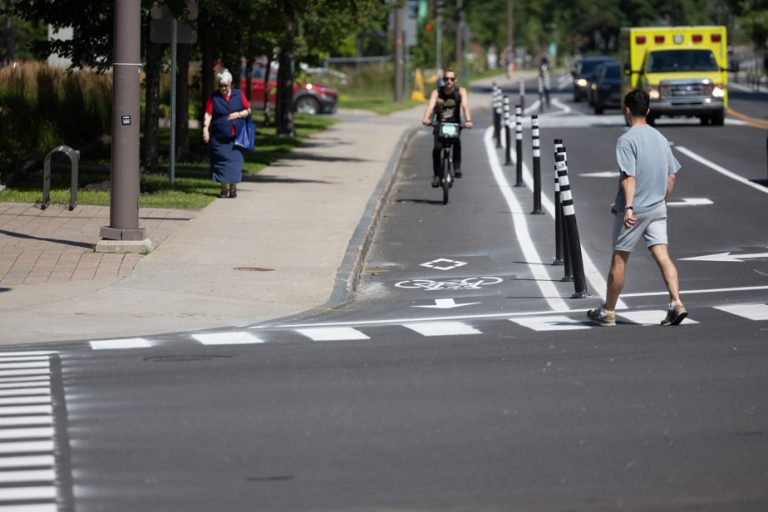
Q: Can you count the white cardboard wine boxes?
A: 0